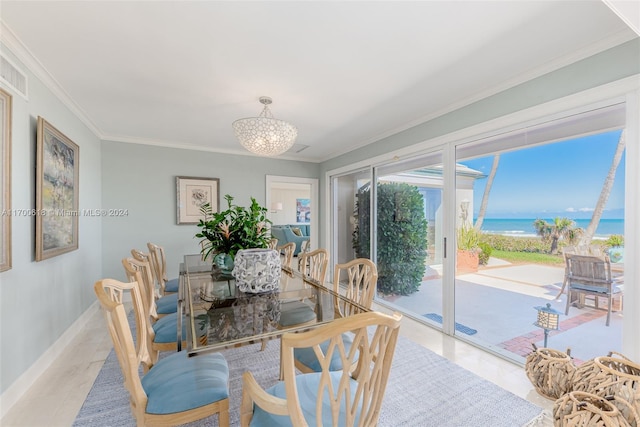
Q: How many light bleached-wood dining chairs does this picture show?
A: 10